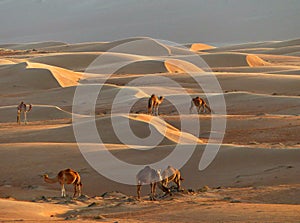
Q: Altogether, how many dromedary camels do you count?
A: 6